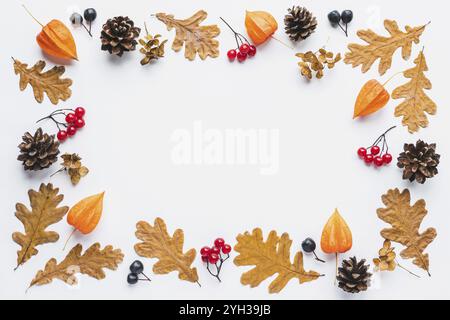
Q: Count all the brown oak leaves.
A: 9